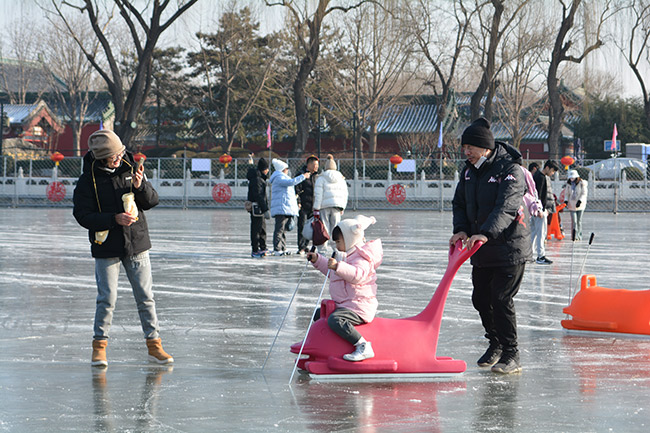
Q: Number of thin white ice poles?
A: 4